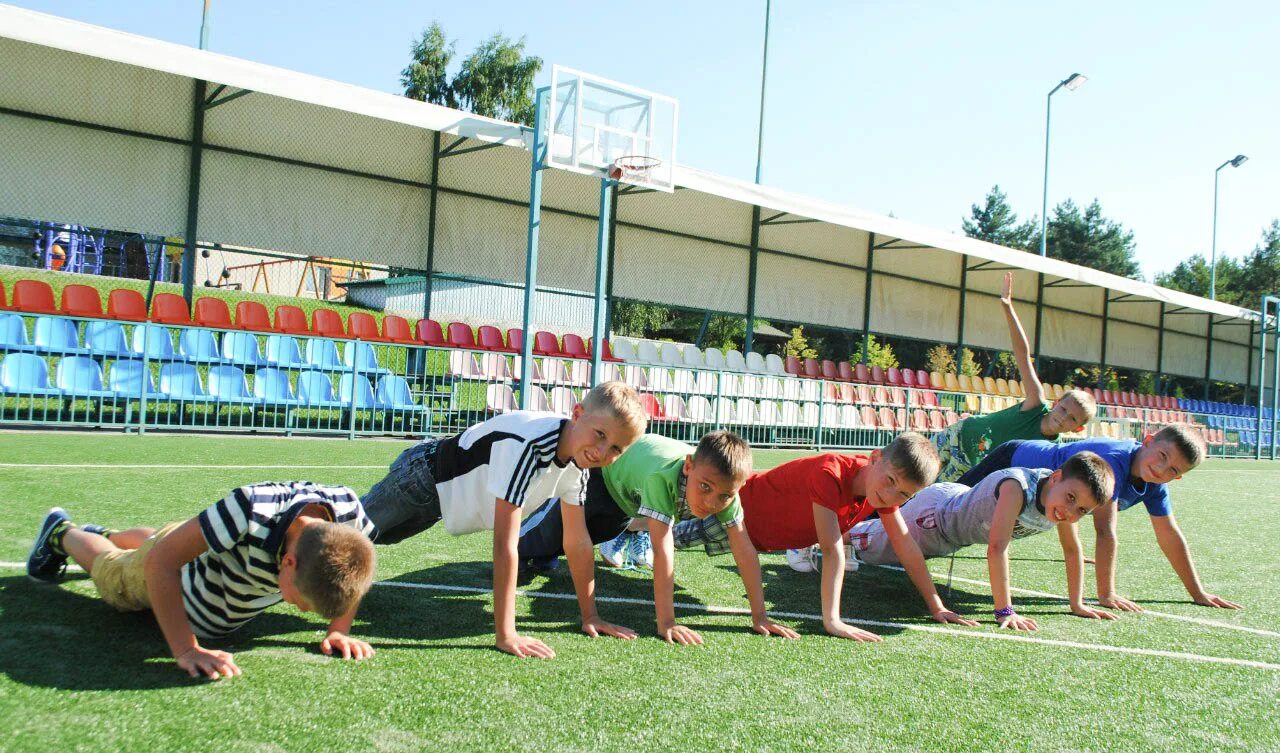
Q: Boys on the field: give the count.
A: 7